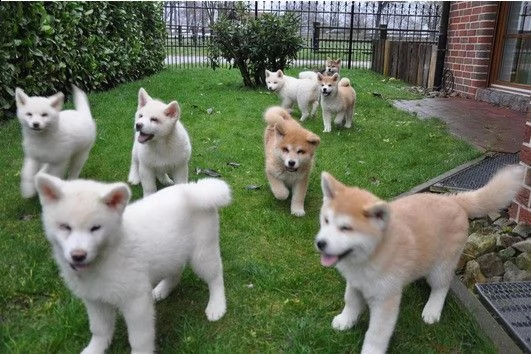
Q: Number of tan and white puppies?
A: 4